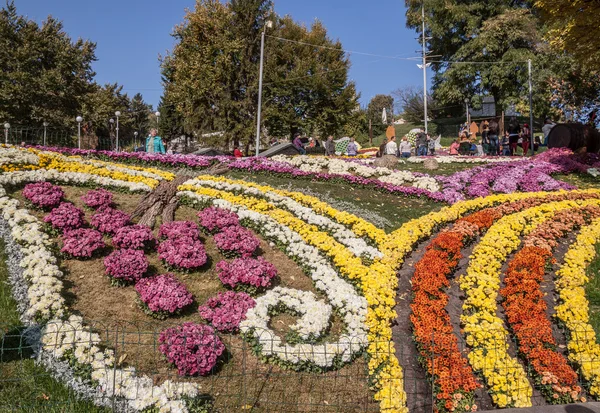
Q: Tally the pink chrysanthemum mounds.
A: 15